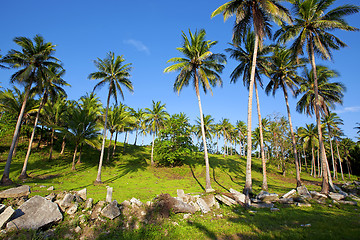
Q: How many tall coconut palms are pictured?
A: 9